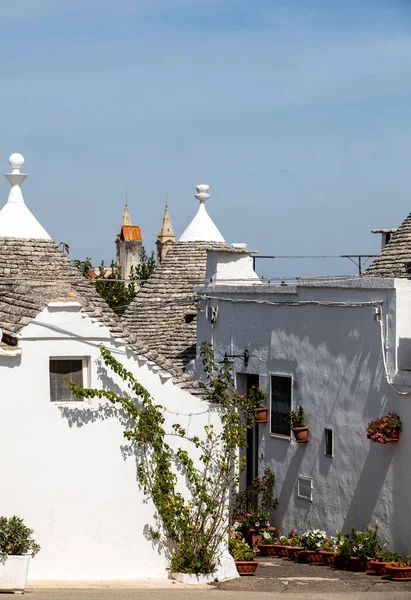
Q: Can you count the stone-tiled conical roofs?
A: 3